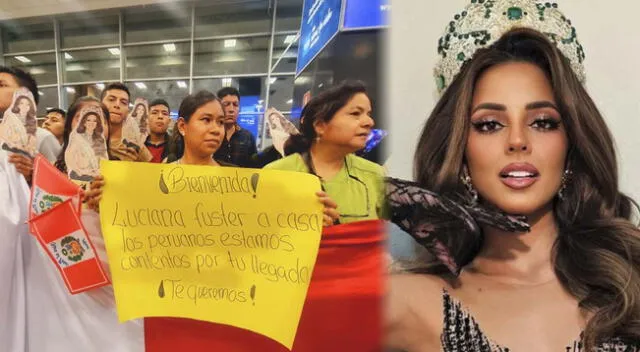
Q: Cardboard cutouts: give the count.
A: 4